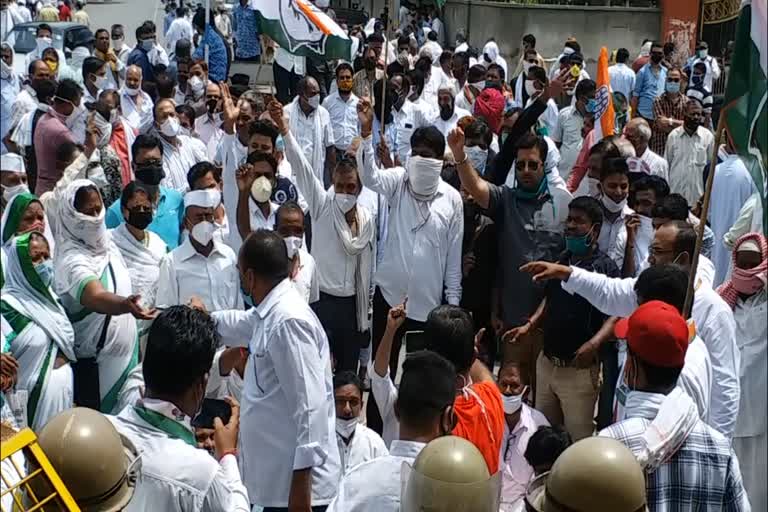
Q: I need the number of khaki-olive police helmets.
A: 3